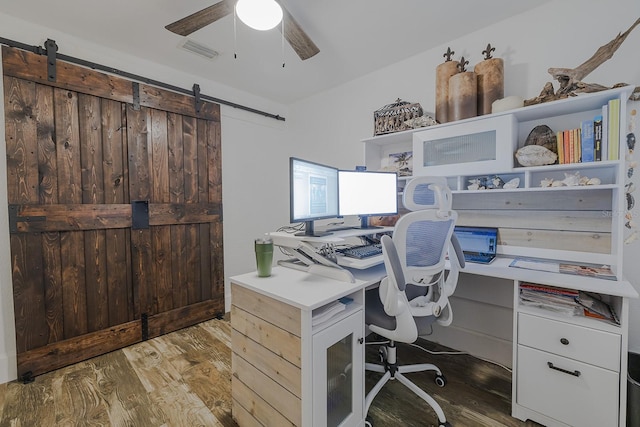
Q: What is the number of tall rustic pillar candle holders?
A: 3